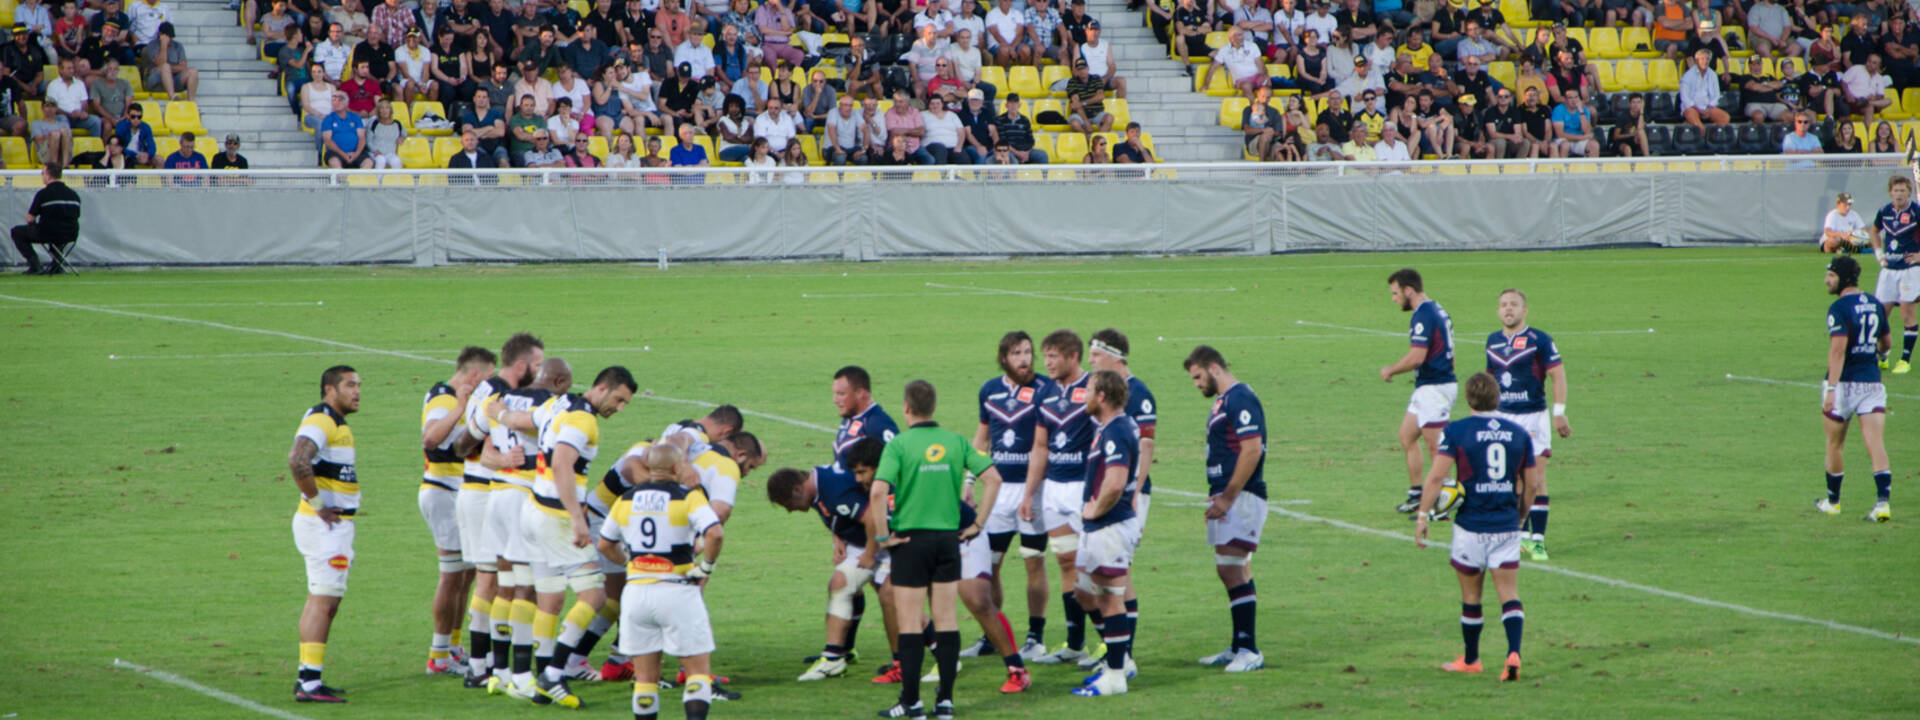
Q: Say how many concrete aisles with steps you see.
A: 2